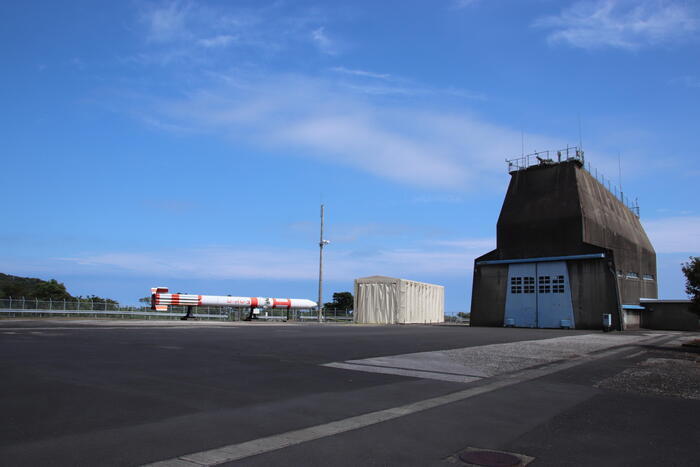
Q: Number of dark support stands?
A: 3